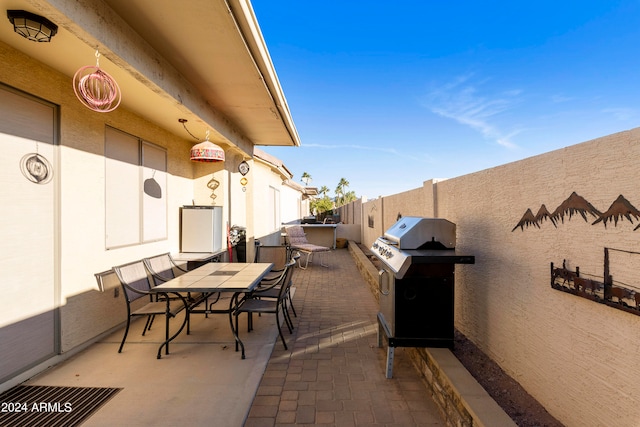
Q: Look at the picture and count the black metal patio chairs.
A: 5